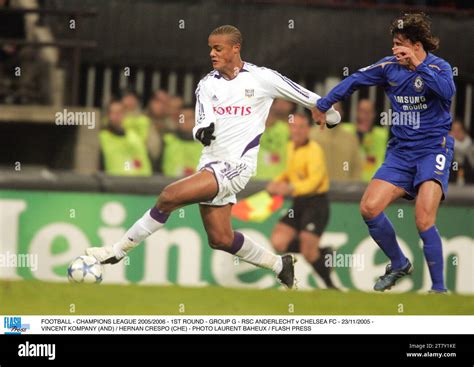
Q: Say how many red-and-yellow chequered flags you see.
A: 1